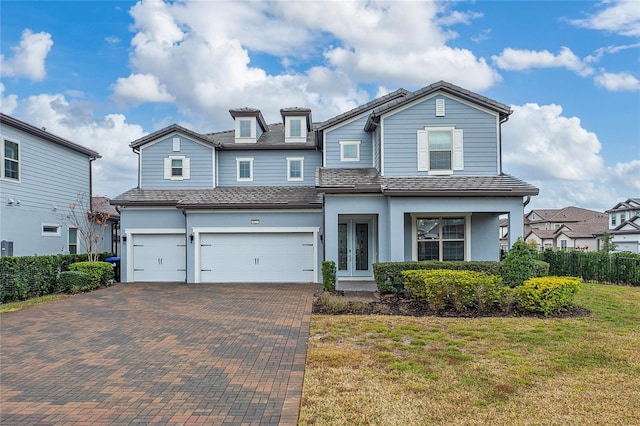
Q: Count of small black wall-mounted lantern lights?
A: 3